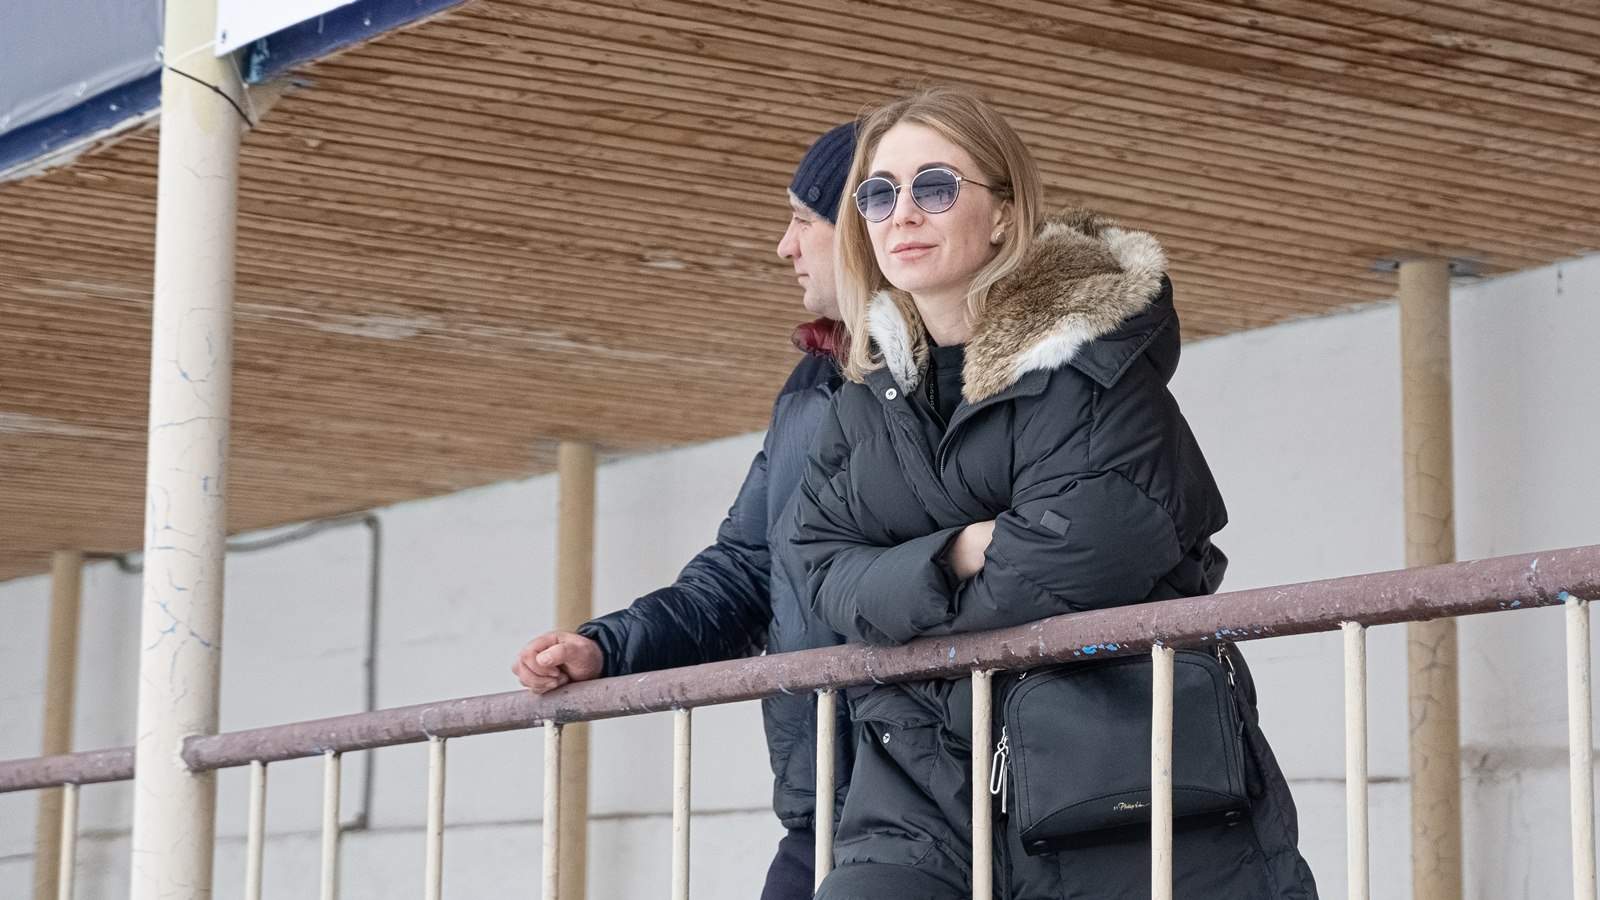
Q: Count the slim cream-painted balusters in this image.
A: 11